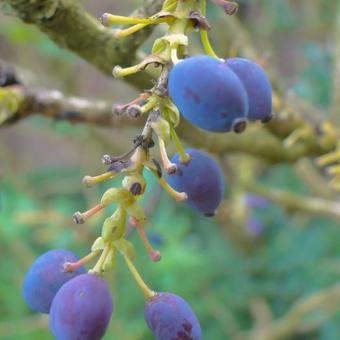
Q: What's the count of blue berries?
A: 6